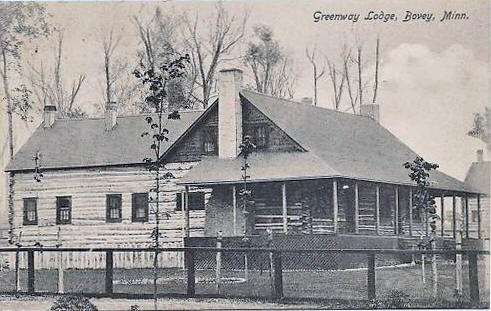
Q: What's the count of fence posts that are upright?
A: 6